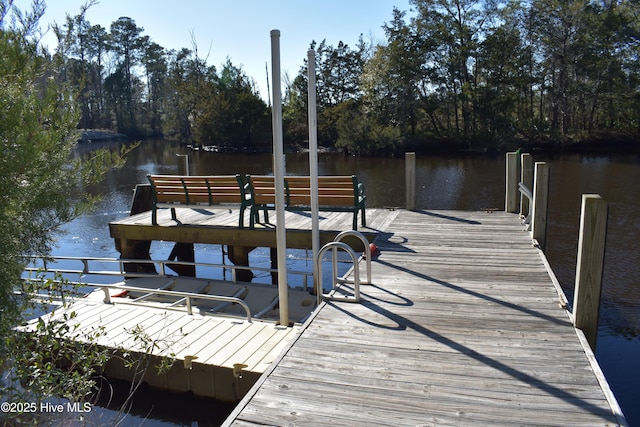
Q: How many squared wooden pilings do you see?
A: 5